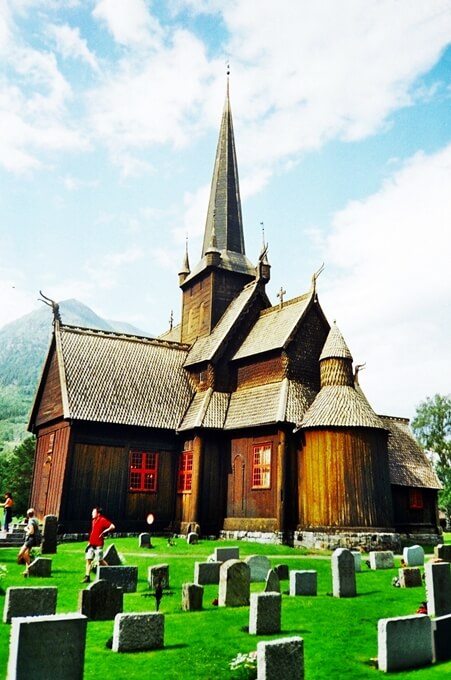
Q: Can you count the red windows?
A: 4